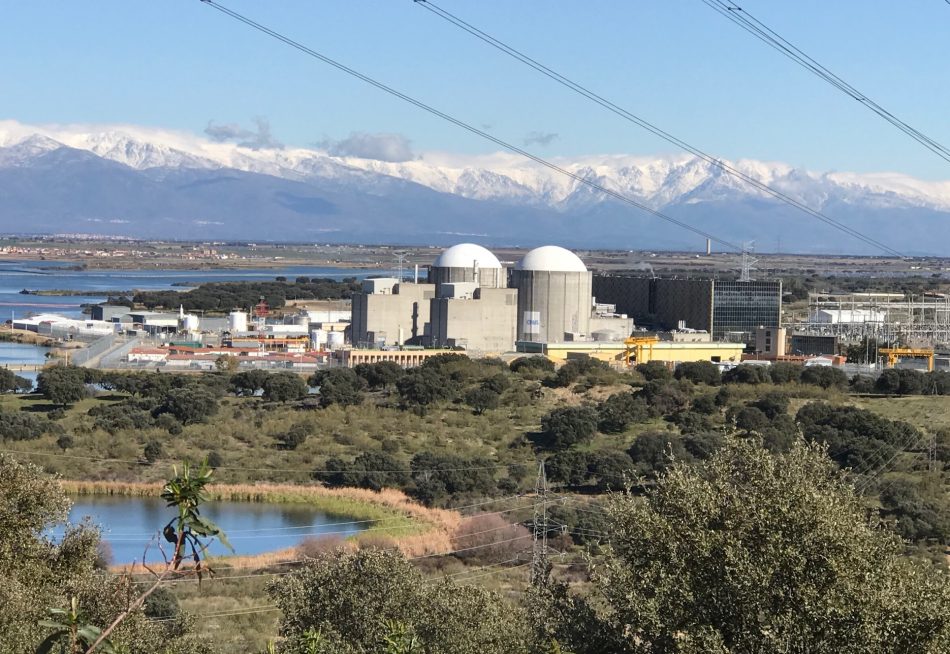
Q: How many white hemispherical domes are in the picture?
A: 2